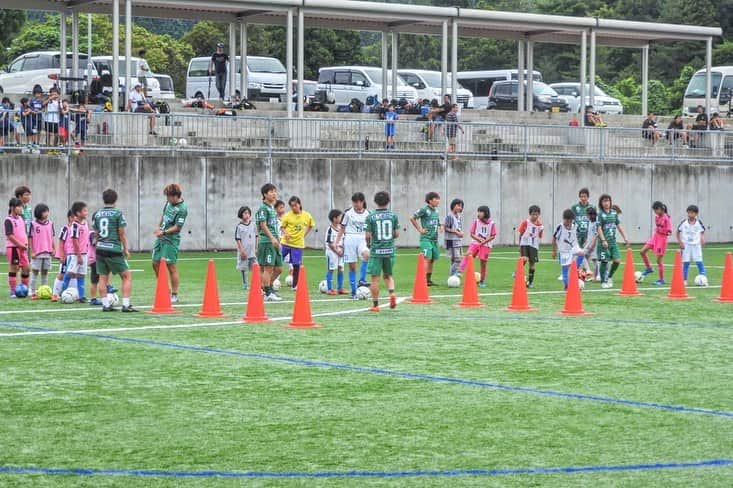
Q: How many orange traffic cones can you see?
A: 11